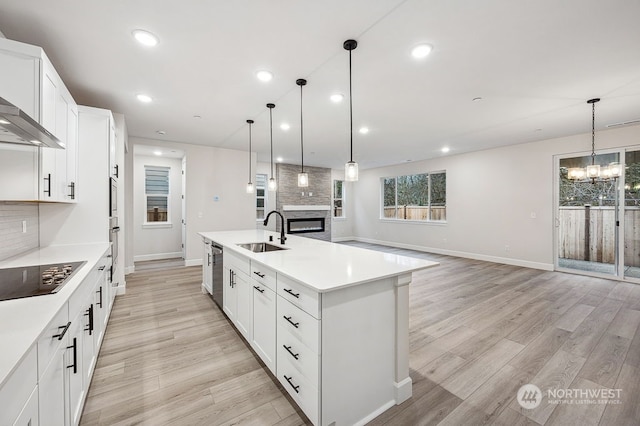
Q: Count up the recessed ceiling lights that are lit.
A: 10